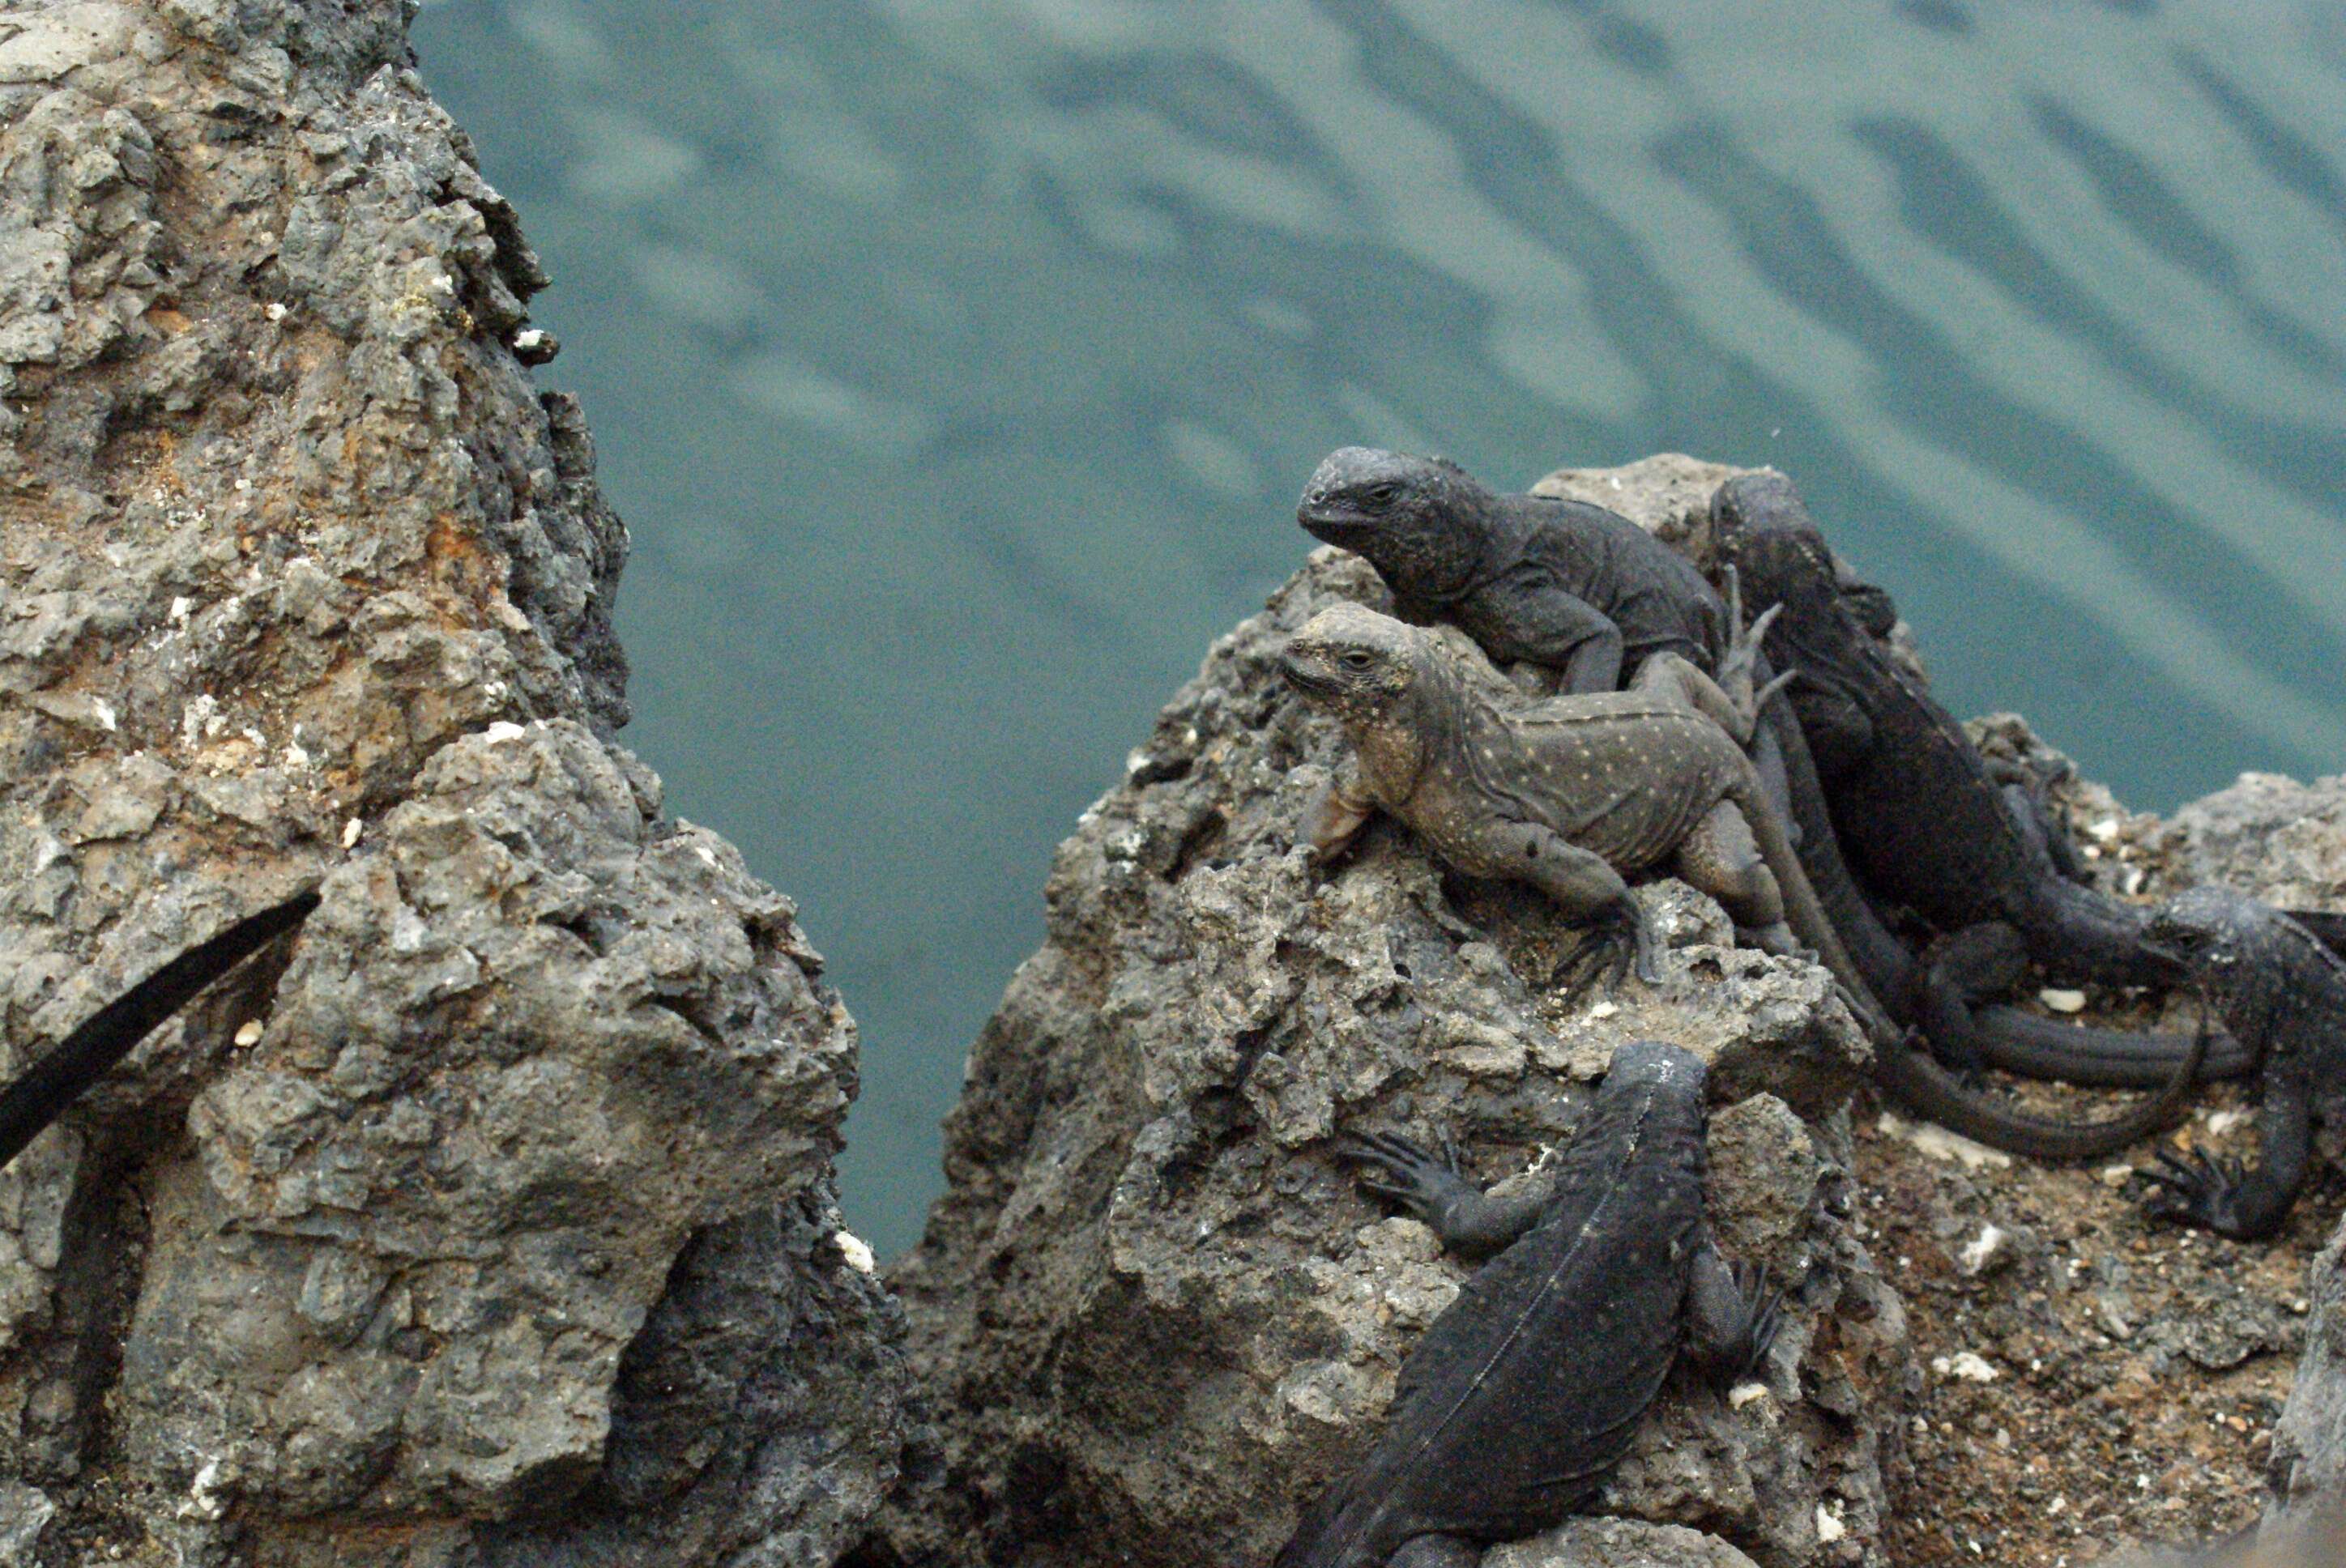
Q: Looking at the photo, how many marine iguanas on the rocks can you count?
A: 5